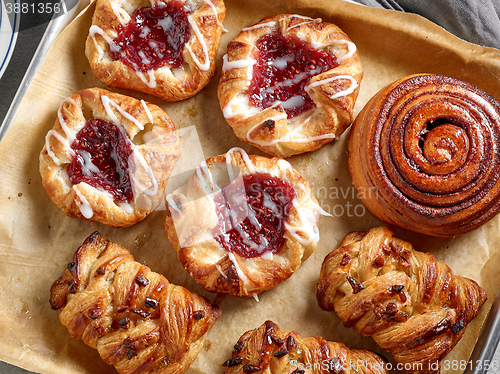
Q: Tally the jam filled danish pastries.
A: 4